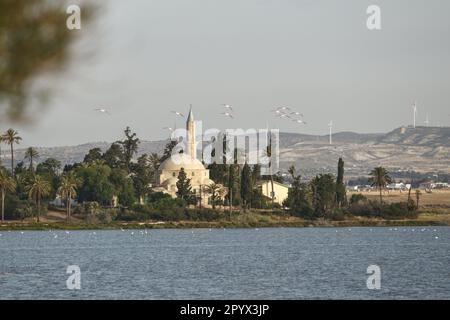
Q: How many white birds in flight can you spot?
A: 10